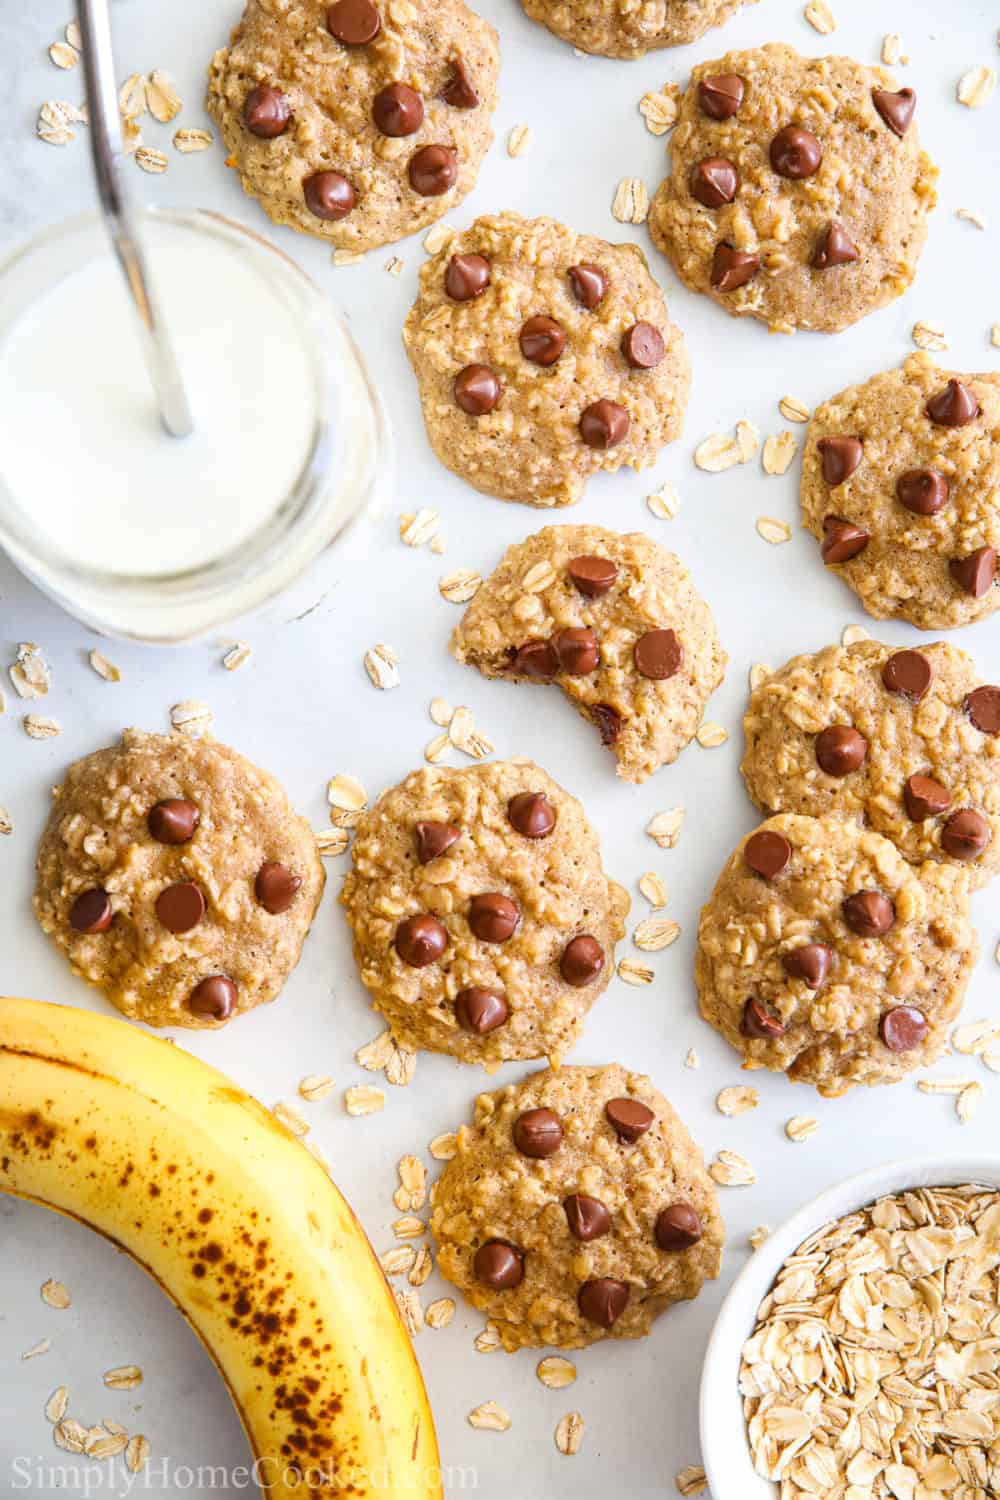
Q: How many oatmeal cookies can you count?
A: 11